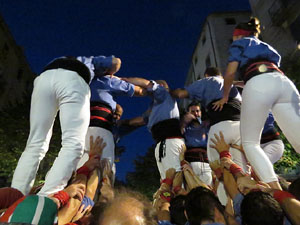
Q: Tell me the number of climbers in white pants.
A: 7